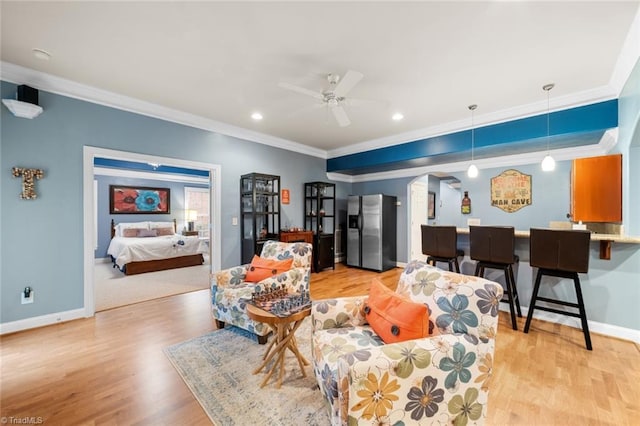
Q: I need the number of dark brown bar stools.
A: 3